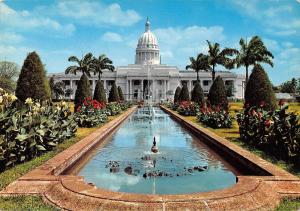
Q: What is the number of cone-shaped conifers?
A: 10